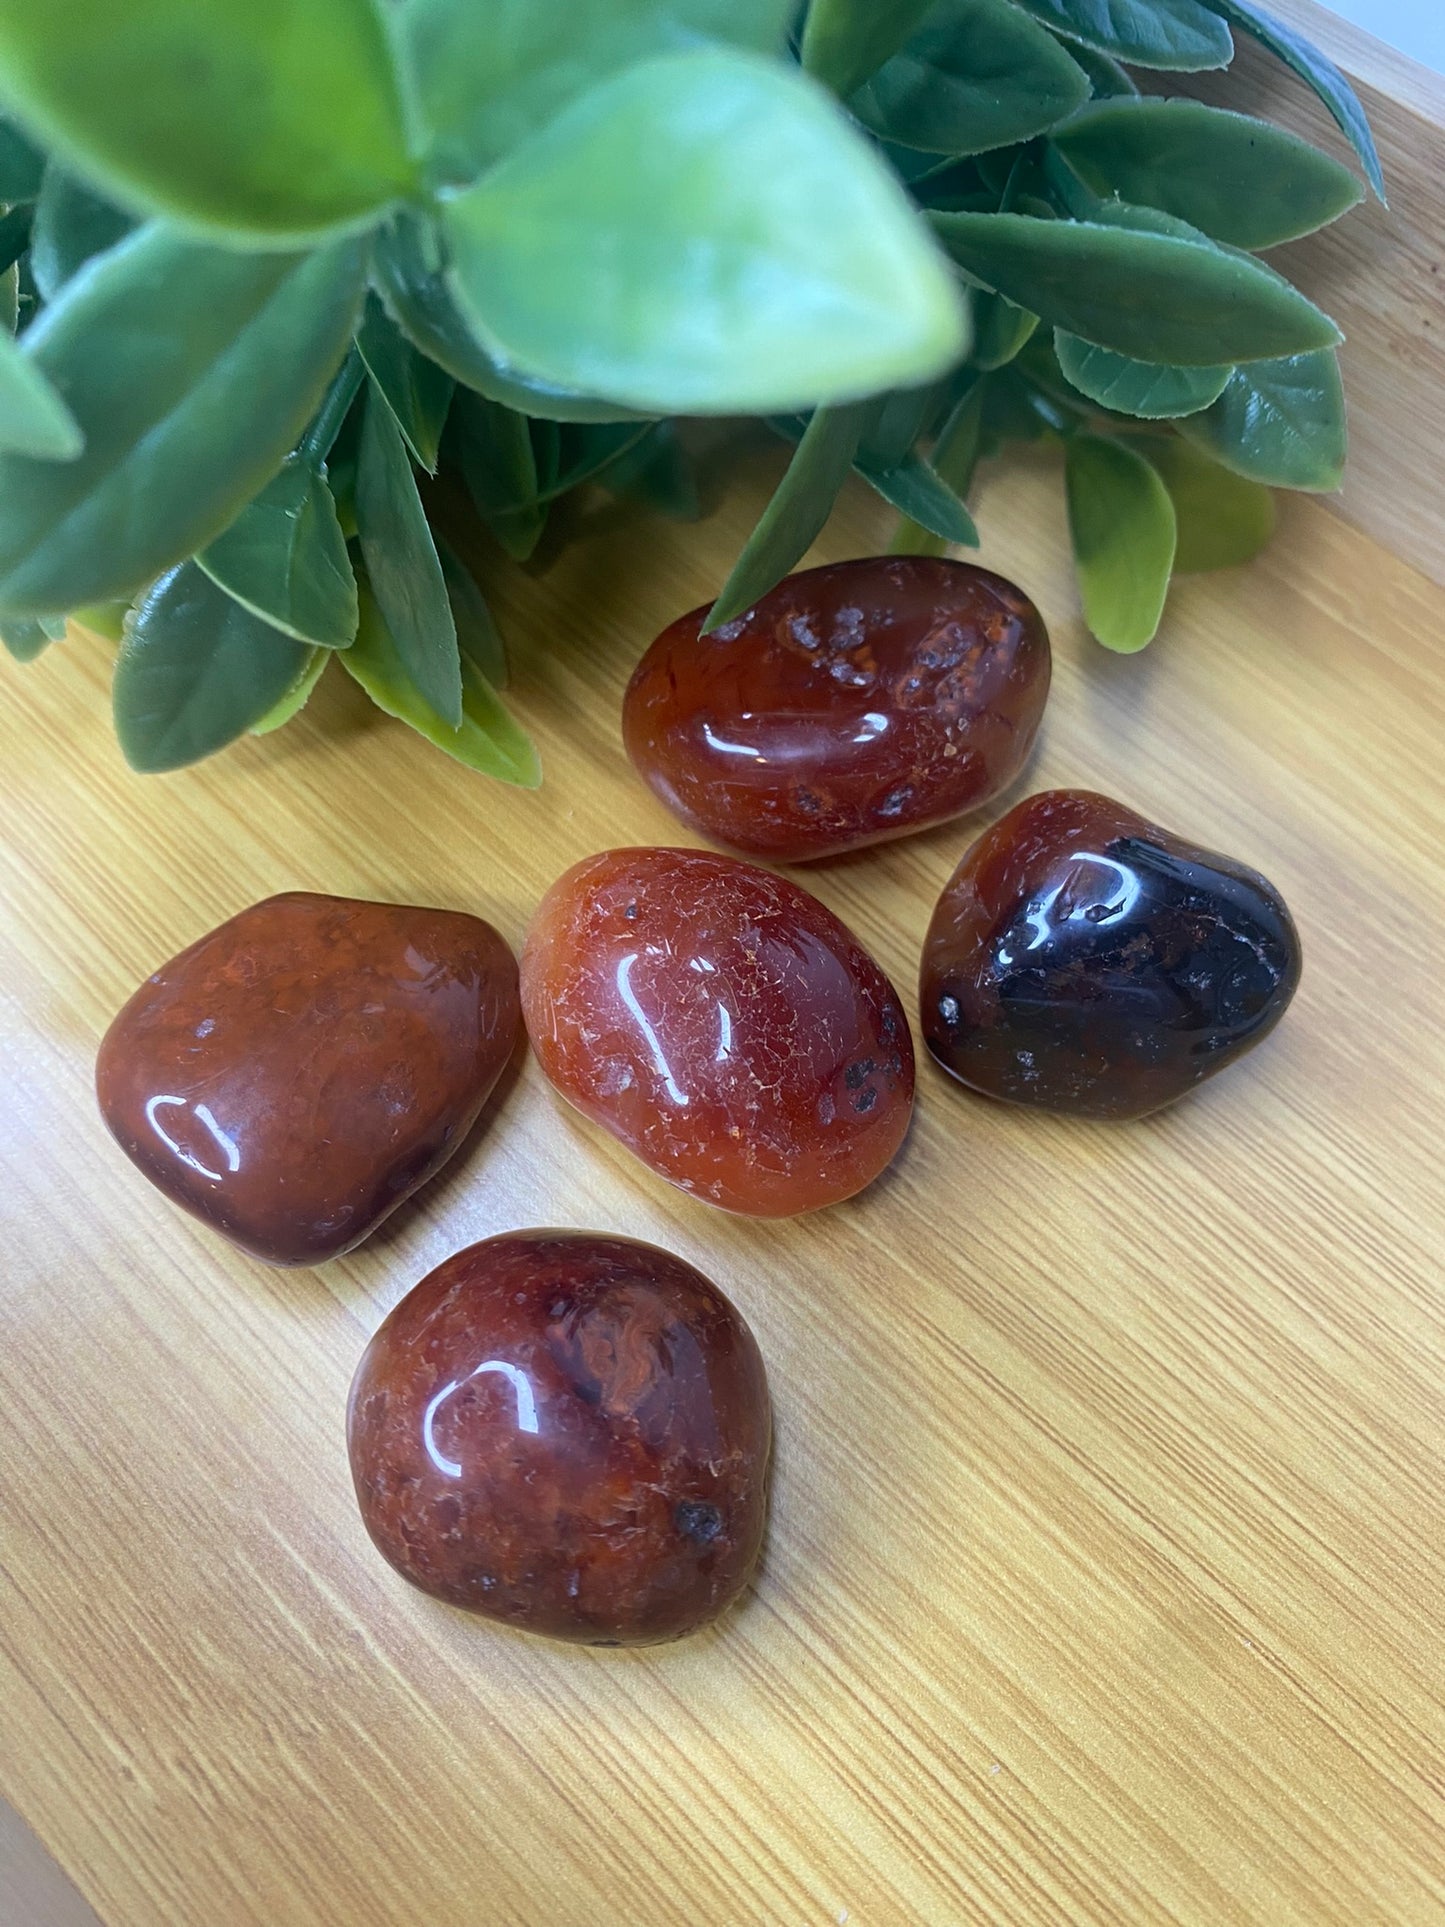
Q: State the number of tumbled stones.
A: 5